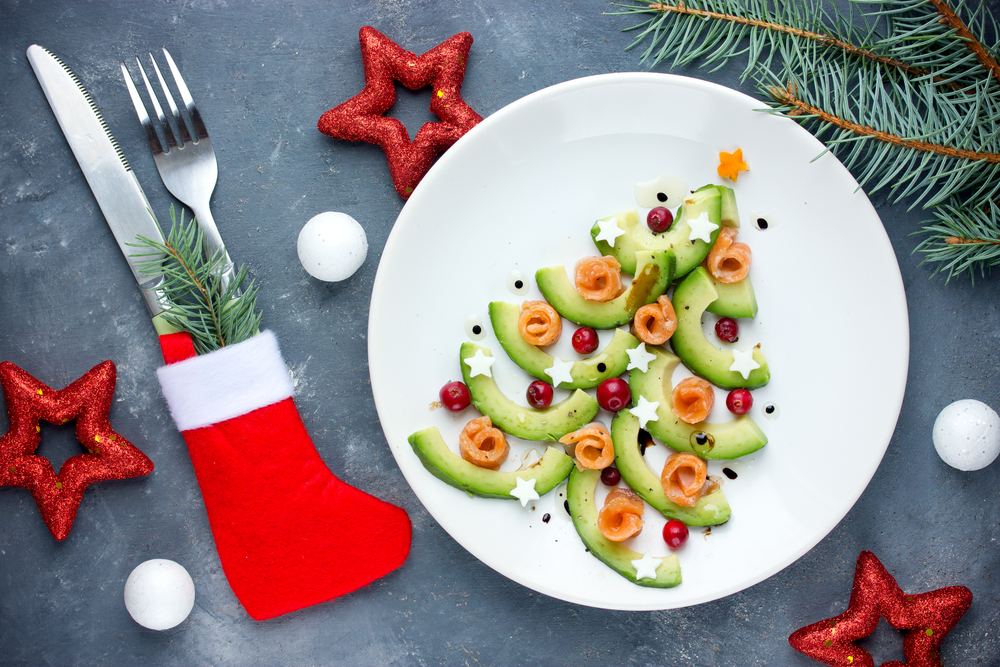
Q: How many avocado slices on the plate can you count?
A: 10